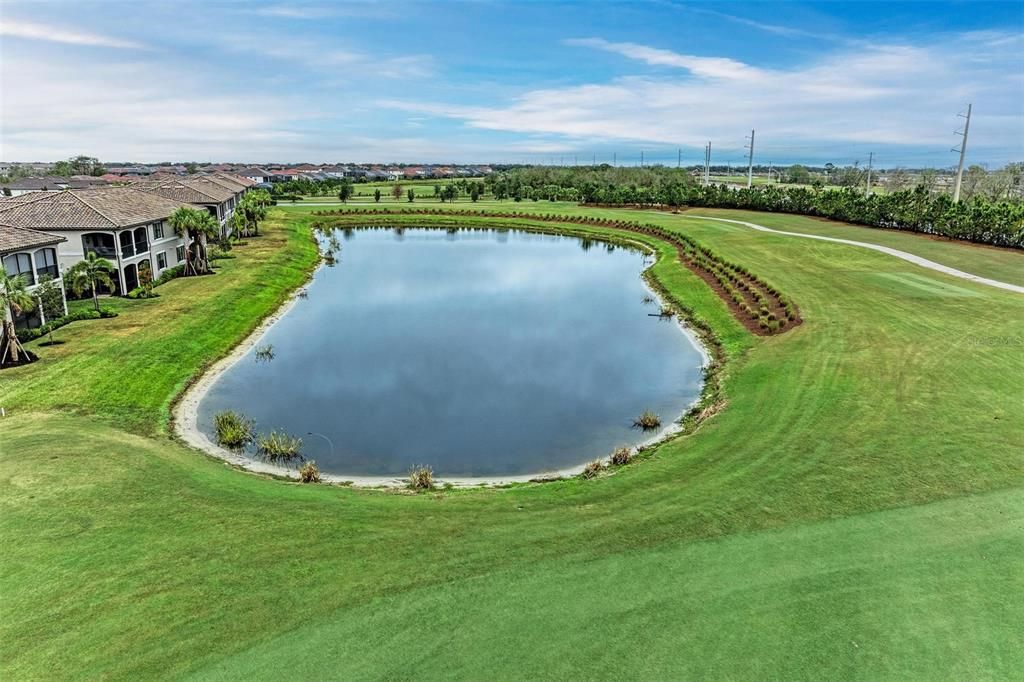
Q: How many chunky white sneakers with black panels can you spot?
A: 0